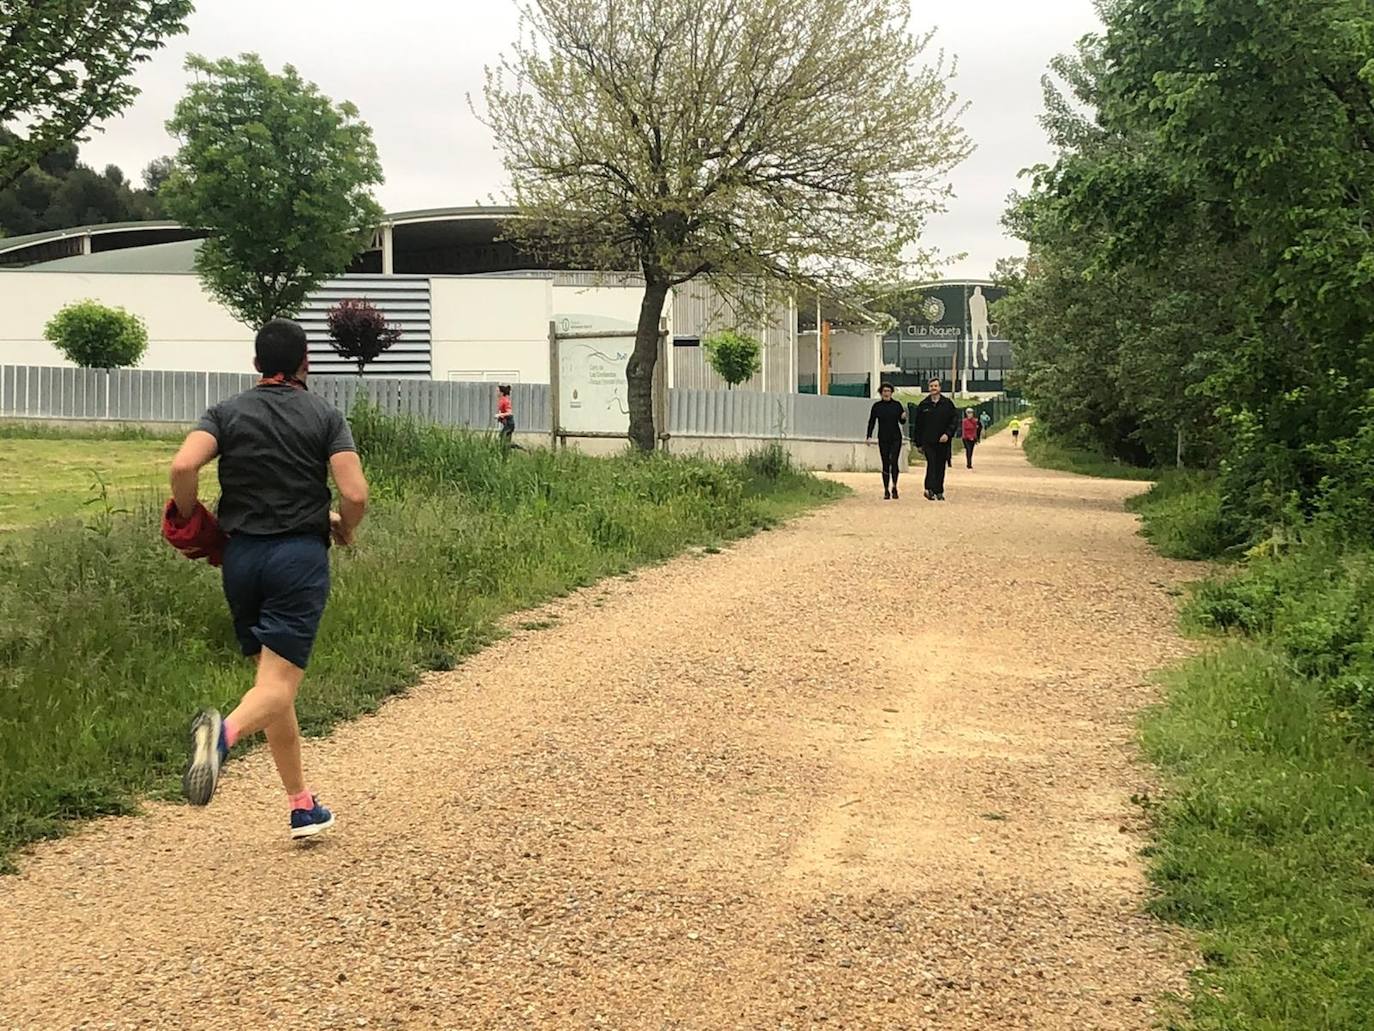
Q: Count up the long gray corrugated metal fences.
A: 1